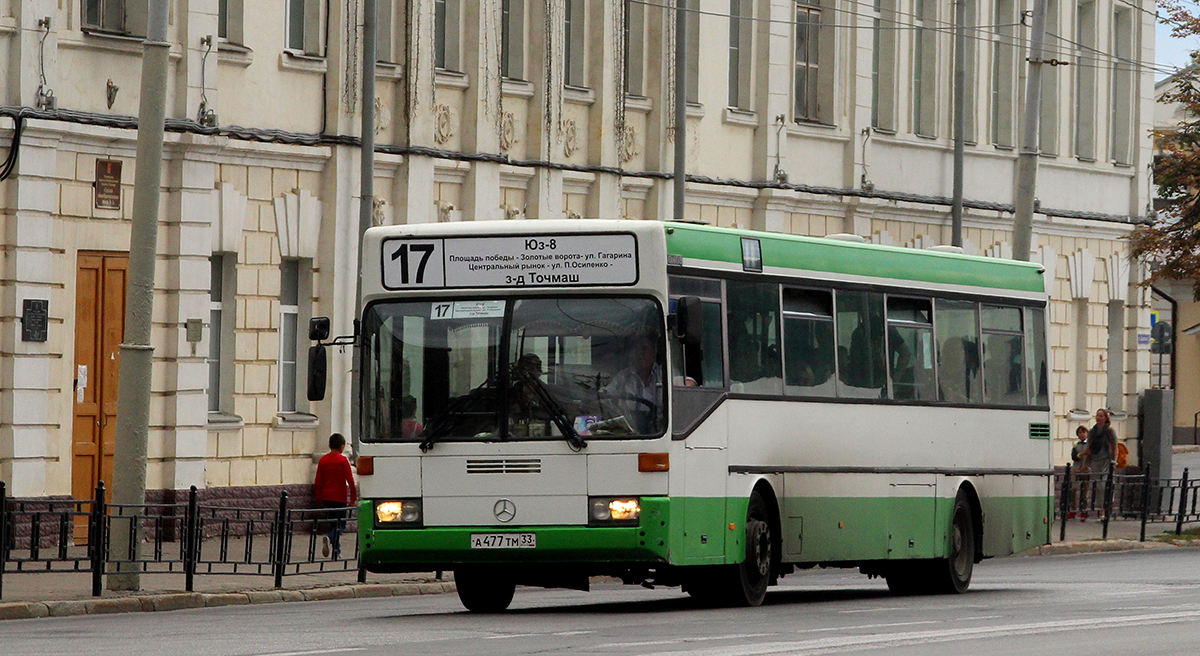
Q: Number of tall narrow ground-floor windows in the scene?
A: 4